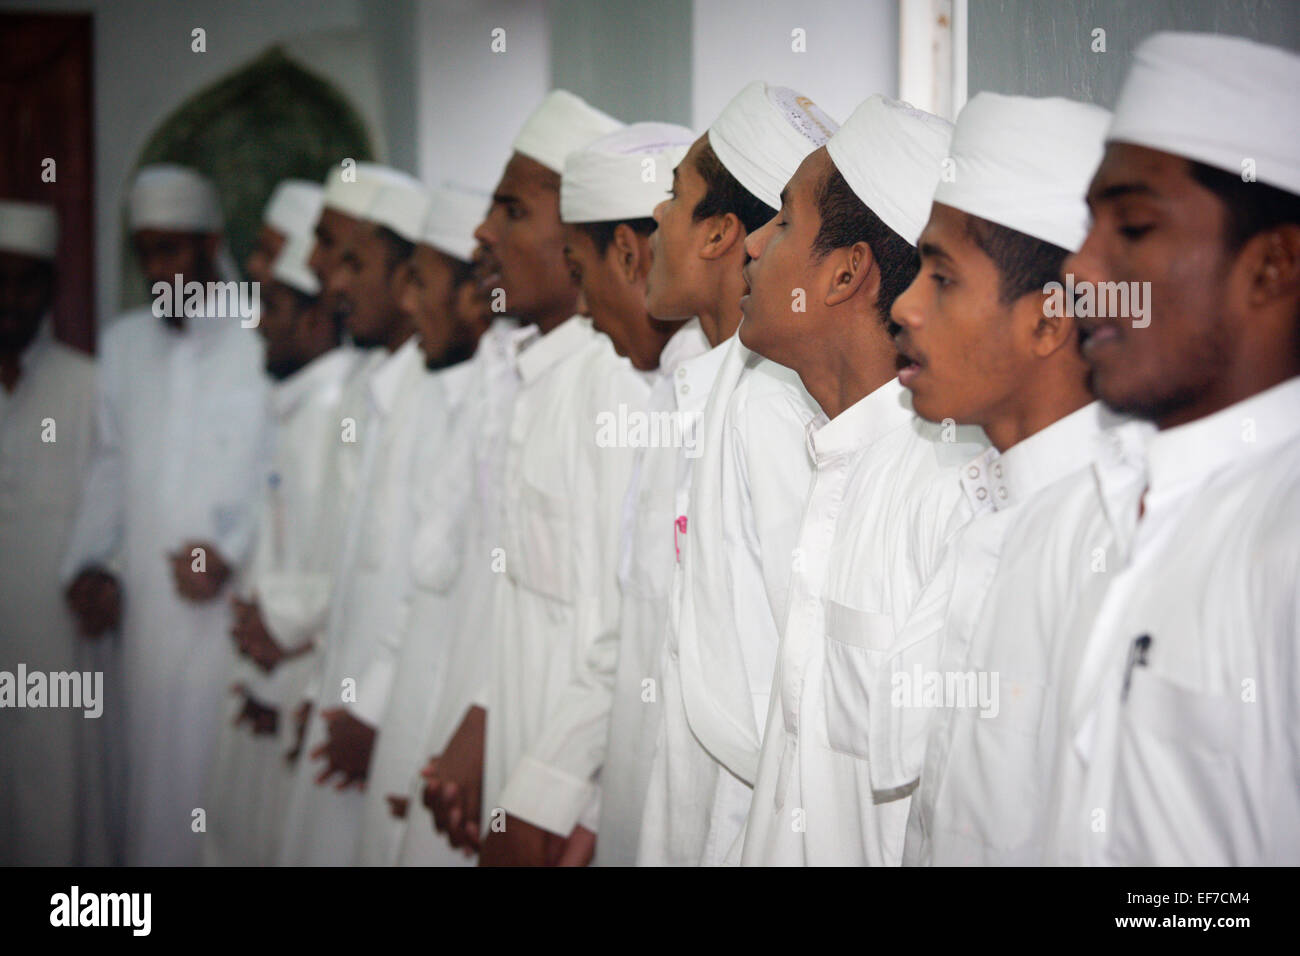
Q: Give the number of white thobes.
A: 13